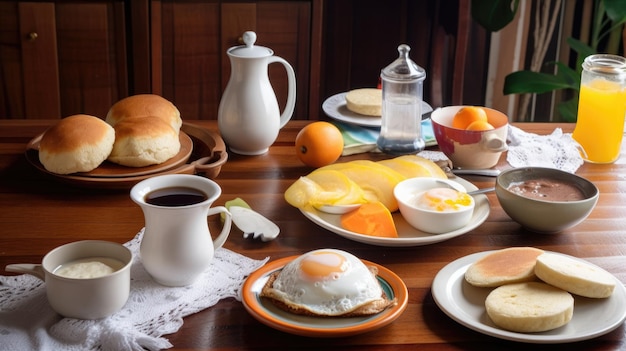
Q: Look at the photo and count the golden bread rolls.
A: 3